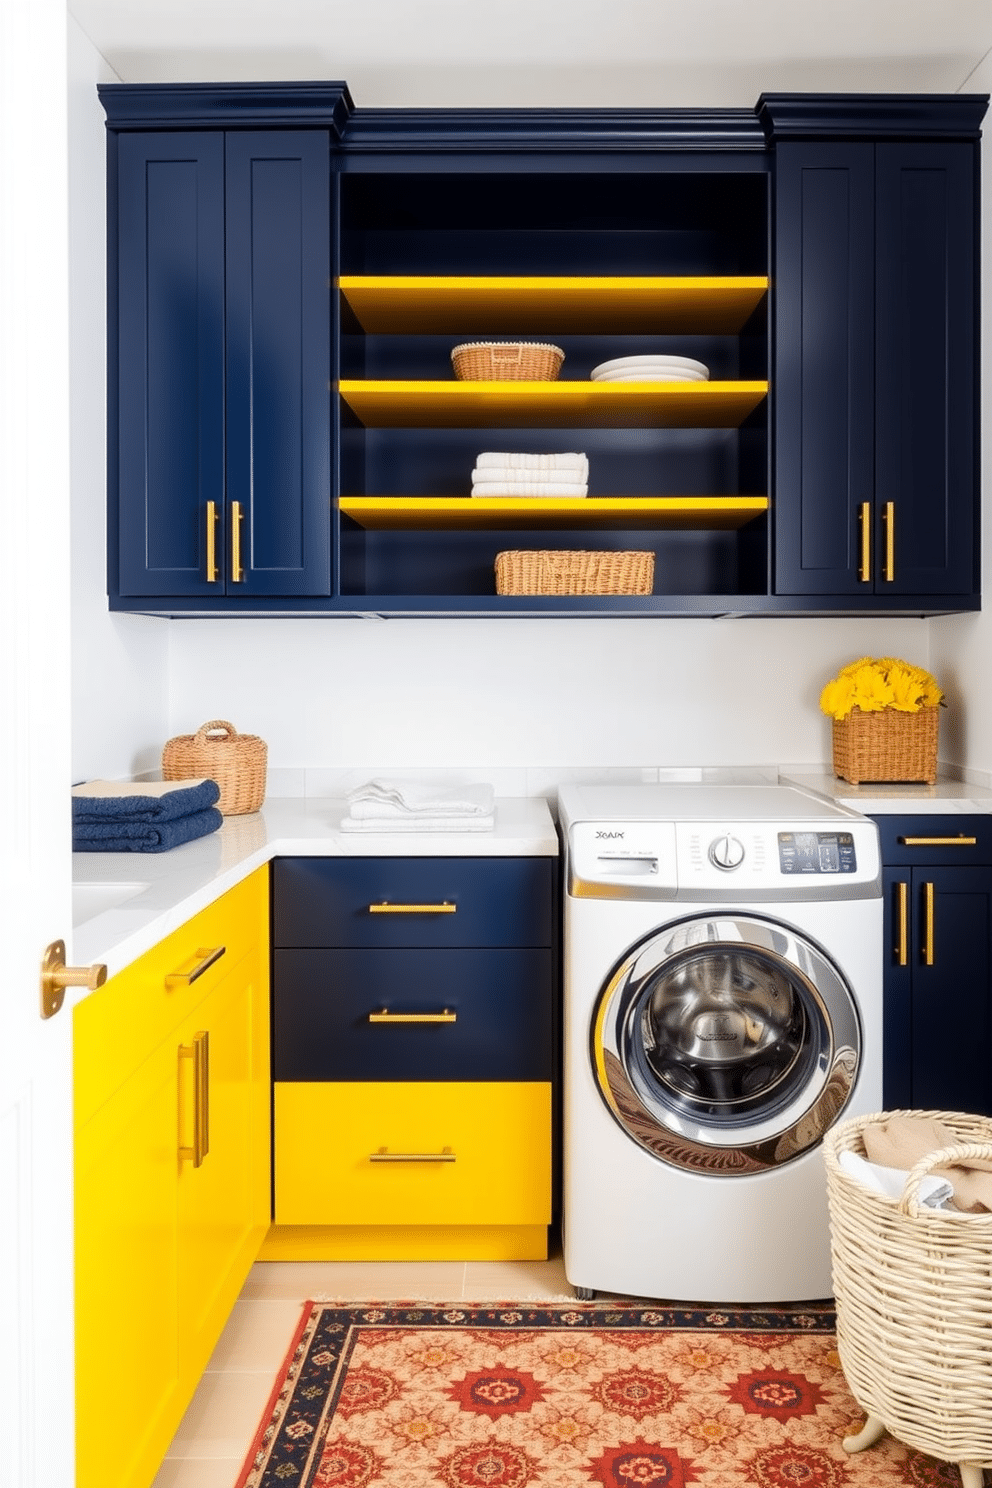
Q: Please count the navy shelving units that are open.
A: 1